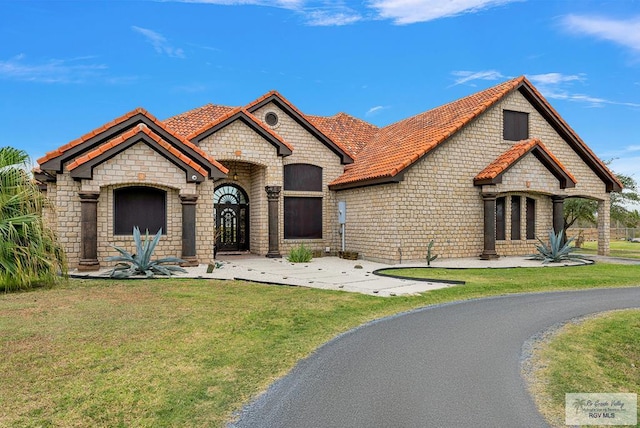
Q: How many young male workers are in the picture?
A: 0